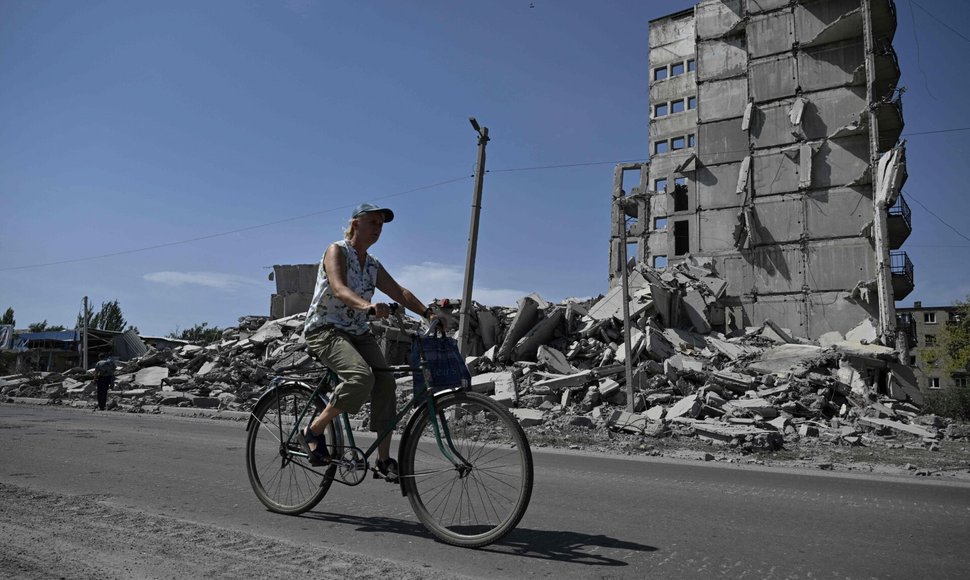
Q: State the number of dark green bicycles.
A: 1